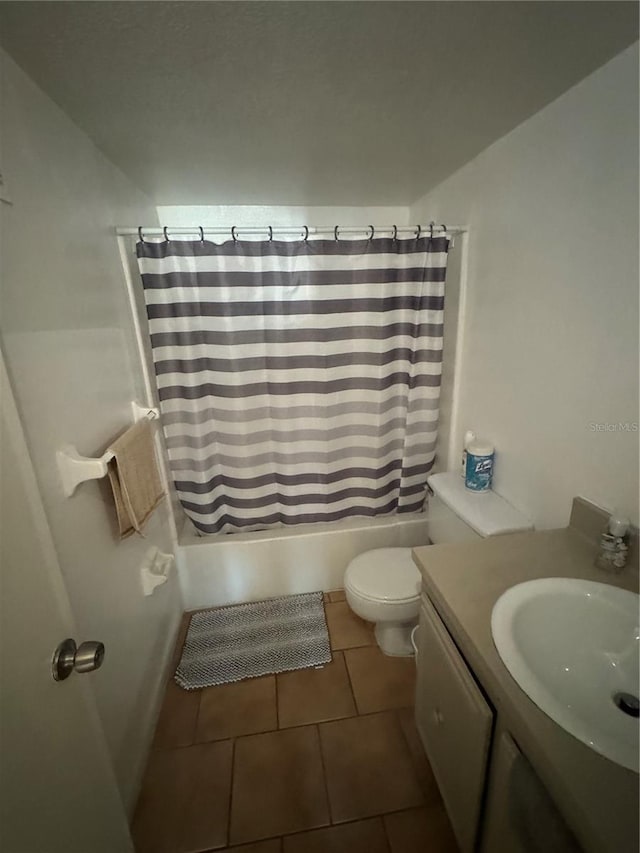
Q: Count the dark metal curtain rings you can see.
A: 12